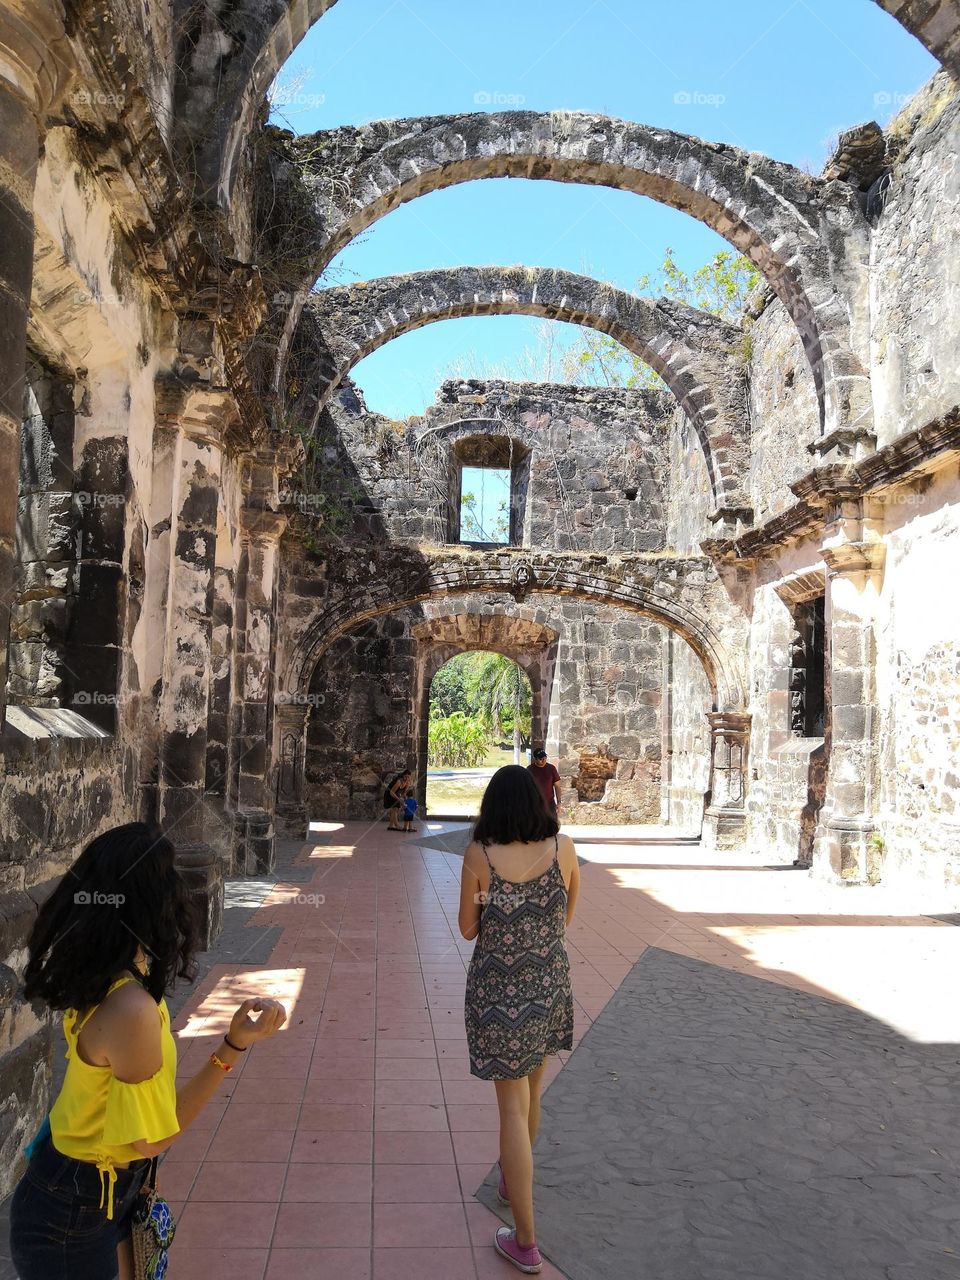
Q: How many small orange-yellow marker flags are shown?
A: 0